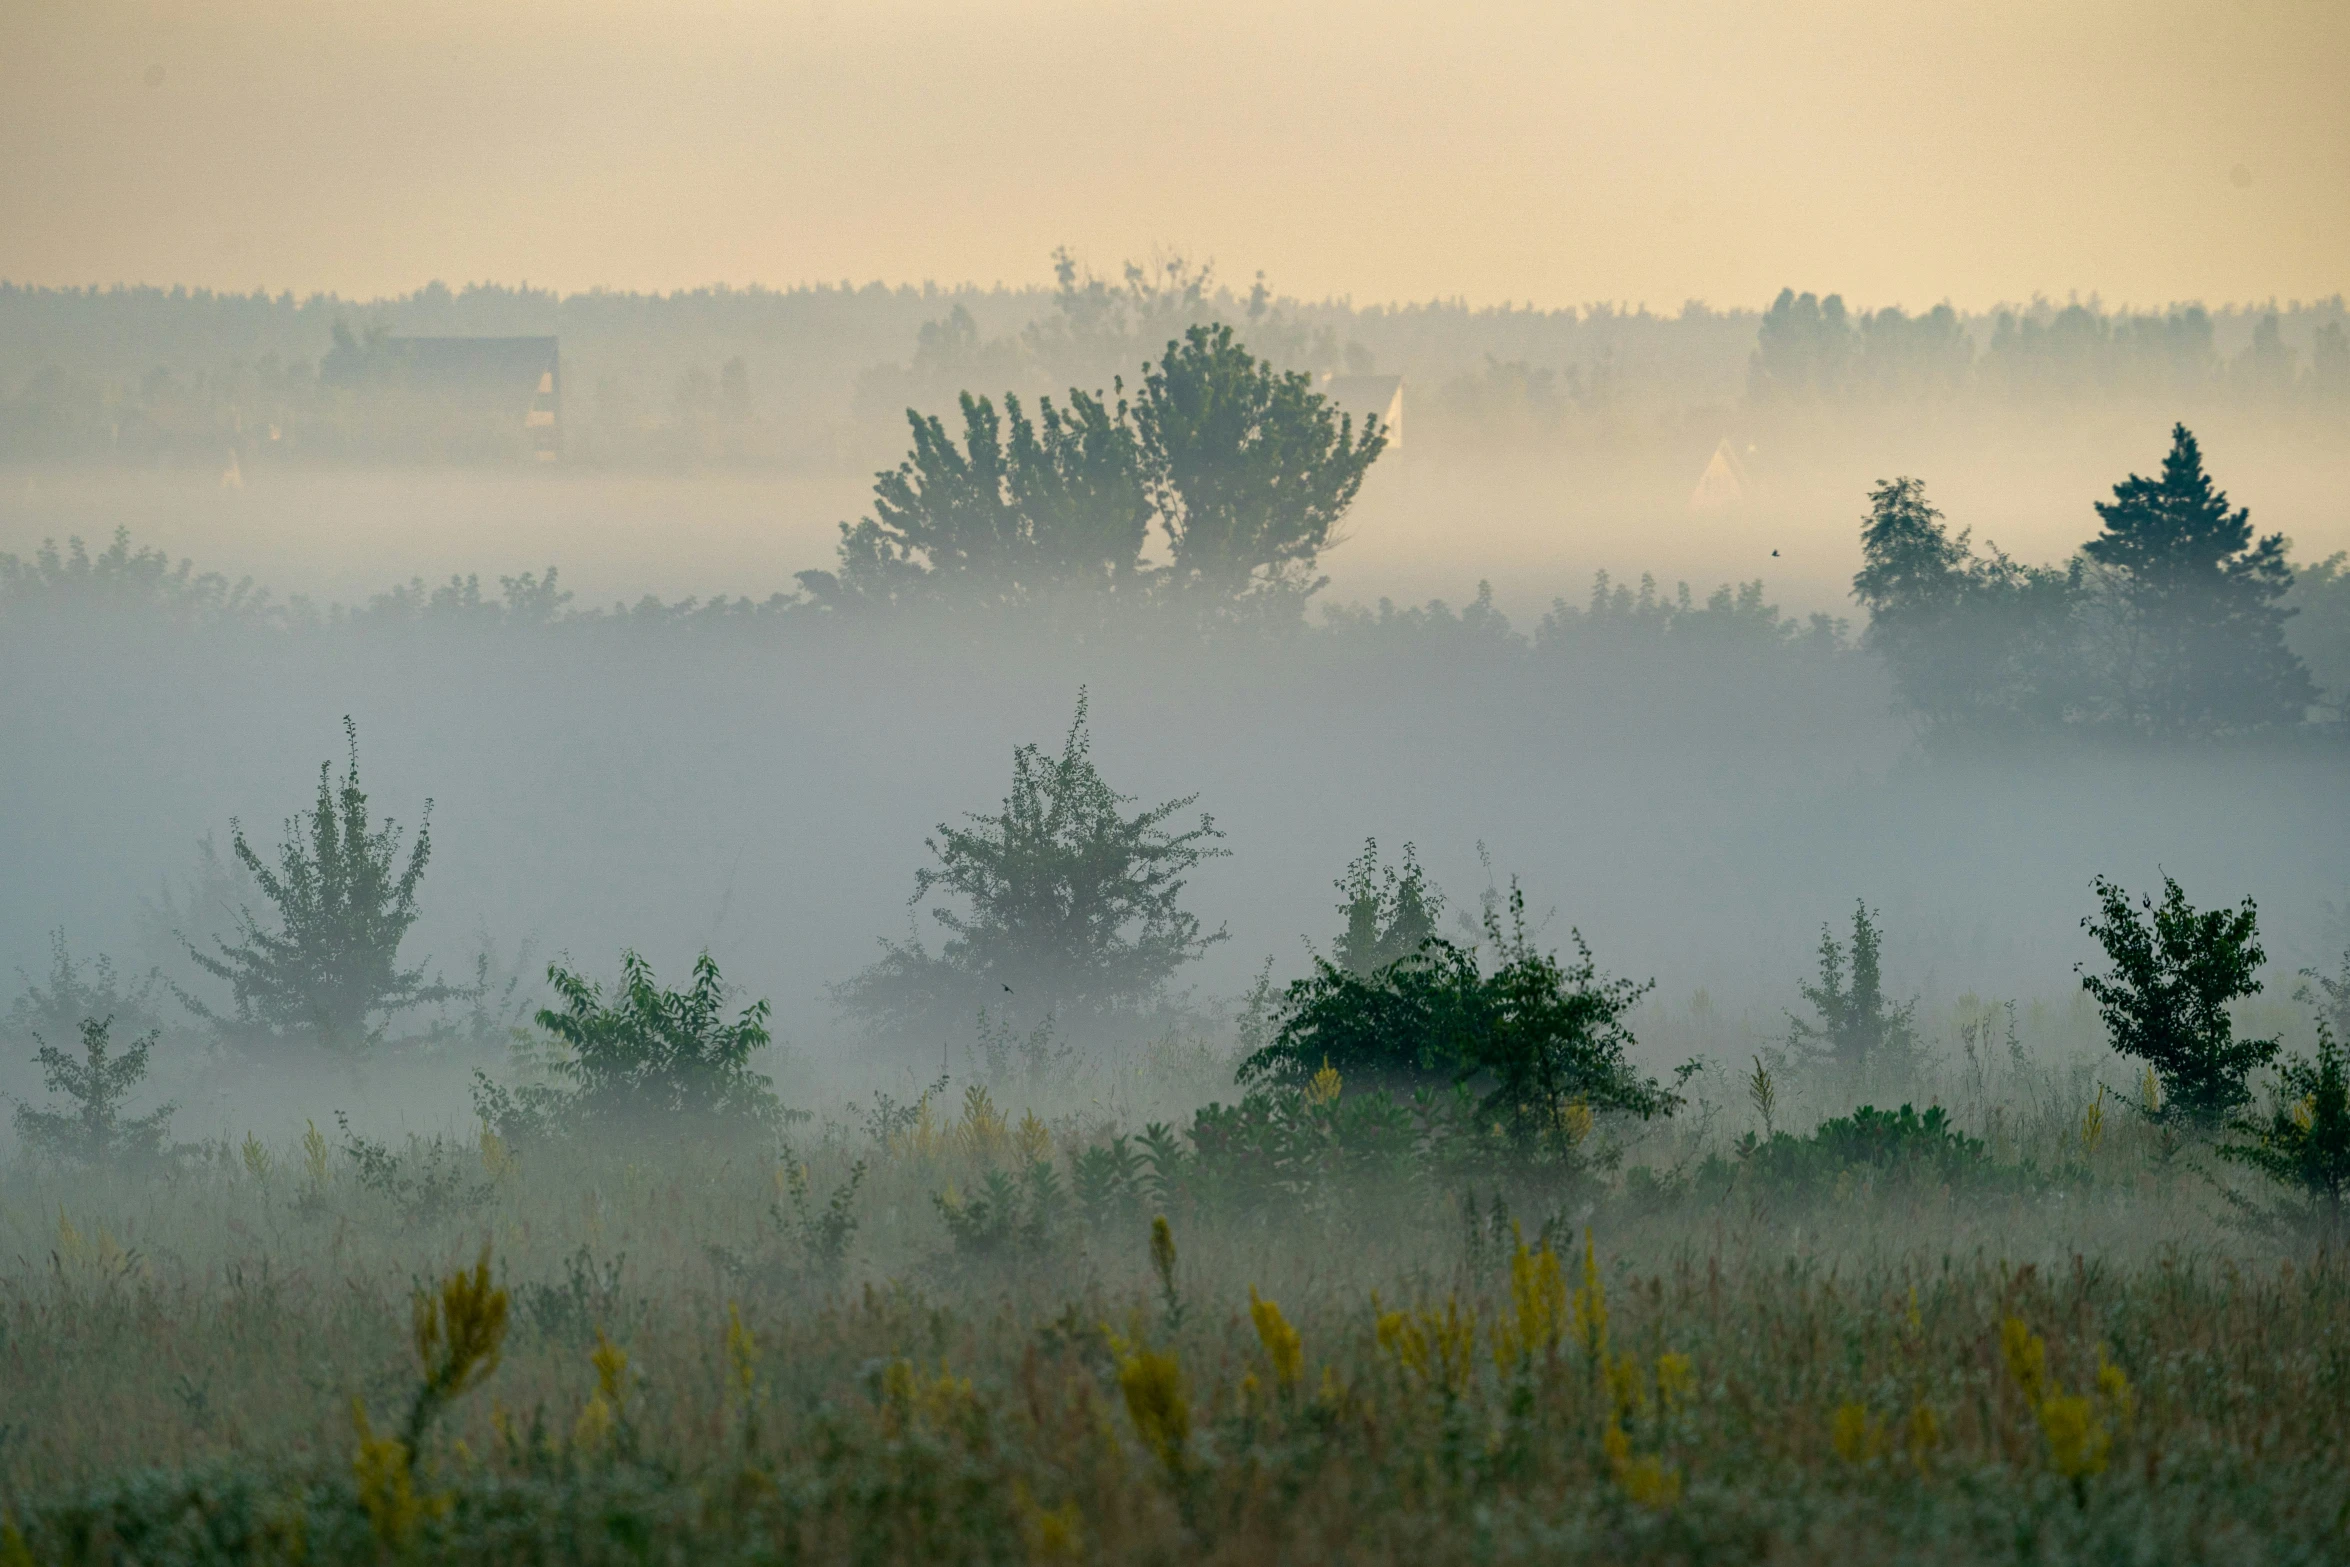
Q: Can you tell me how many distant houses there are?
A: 3